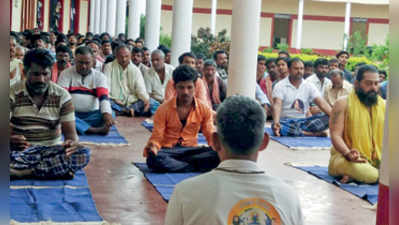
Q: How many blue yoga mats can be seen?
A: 6